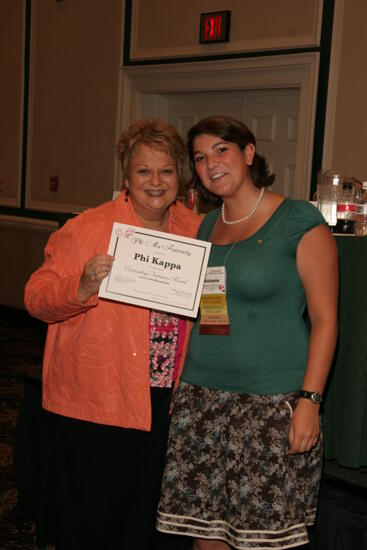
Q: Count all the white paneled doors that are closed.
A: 2